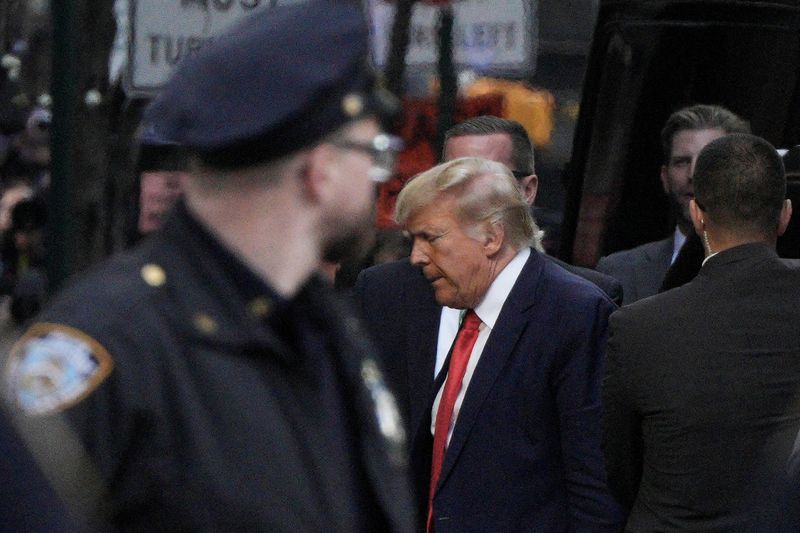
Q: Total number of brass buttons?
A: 4